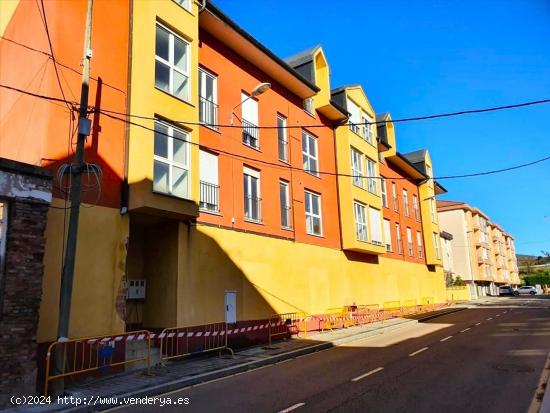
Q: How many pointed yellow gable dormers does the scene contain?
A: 4